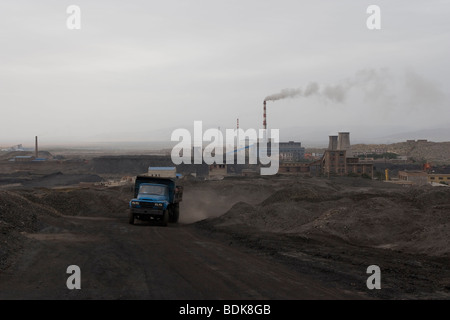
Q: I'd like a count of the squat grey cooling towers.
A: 2